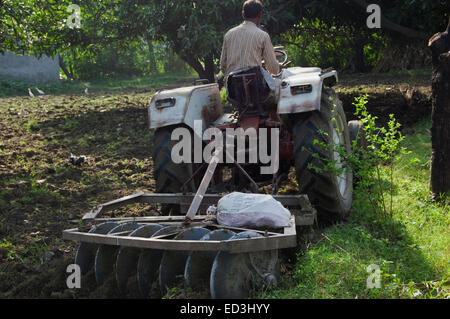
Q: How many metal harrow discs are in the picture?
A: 7